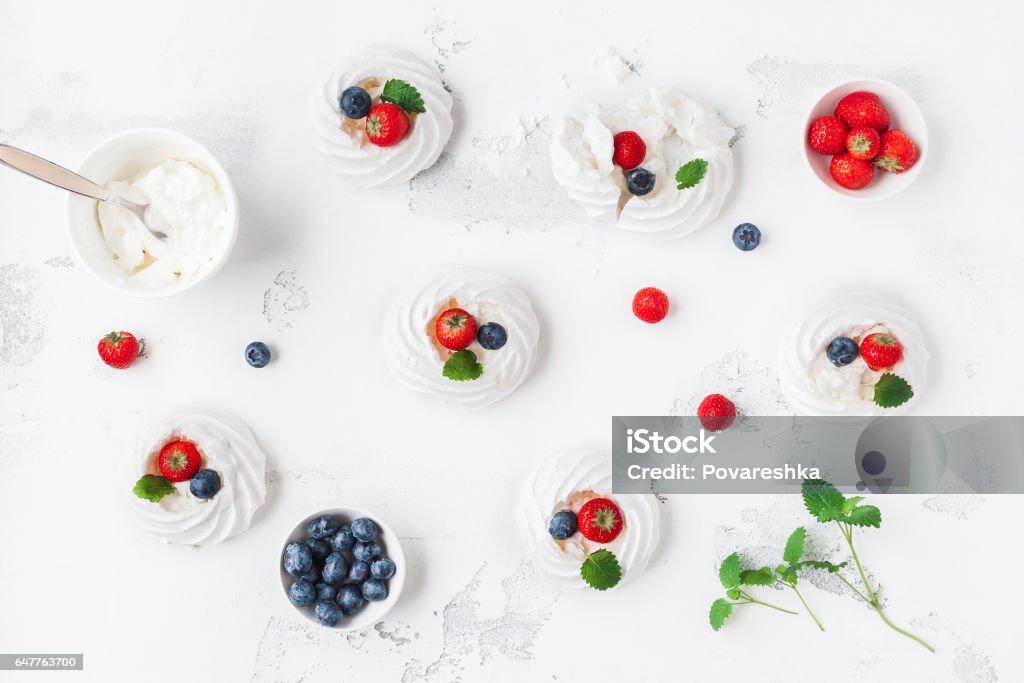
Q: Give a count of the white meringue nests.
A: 6